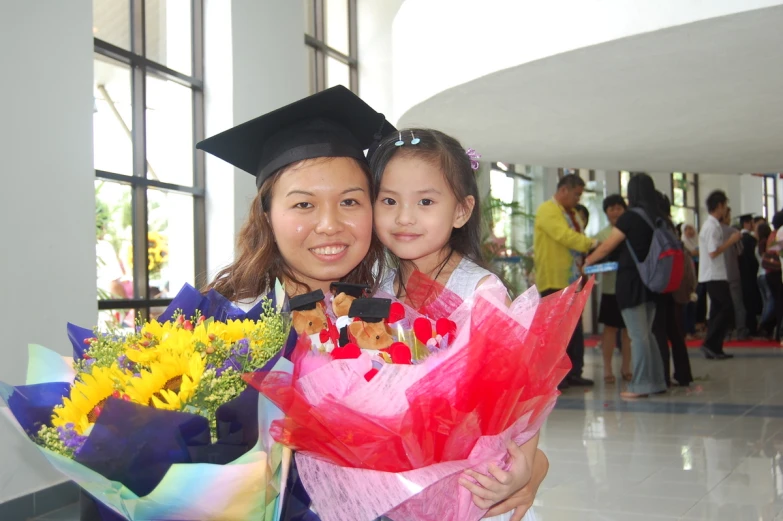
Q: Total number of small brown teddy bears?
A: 3